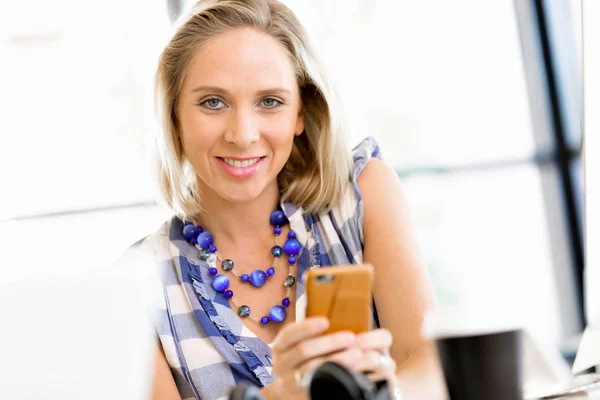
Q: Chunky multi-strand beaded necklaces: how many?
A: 1